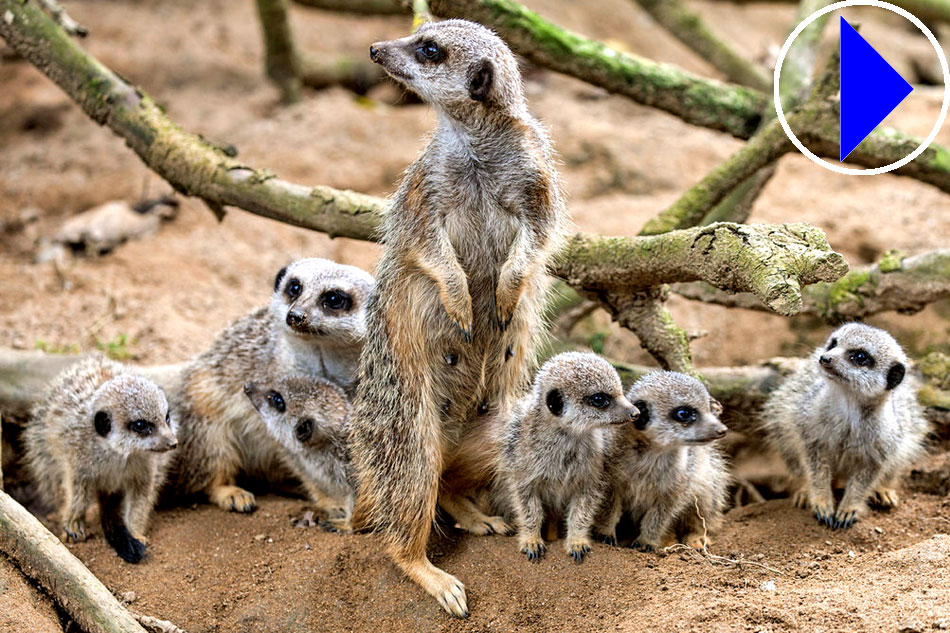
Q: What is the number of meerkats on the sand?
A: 7